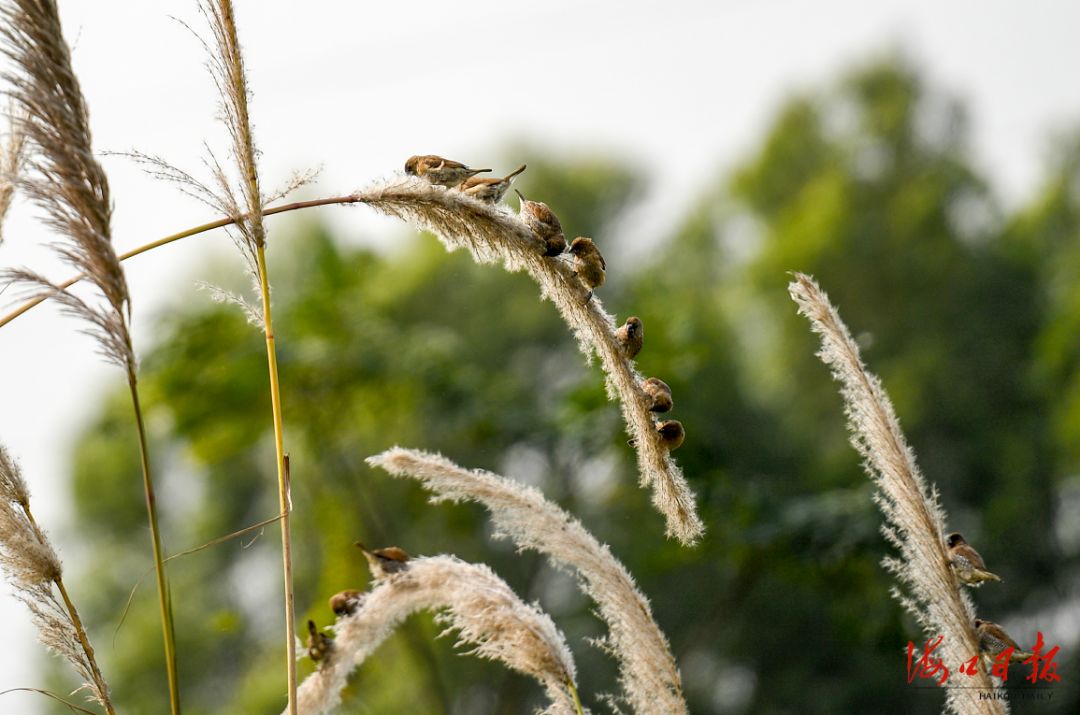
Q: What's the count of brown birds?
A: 12